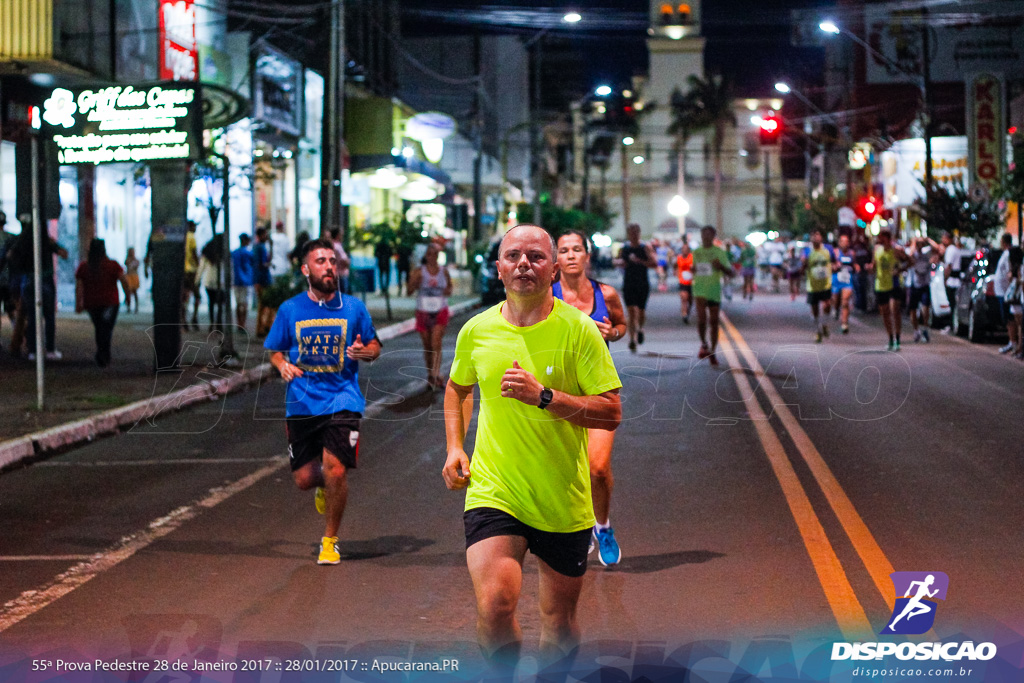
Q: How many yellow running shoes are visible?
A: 2